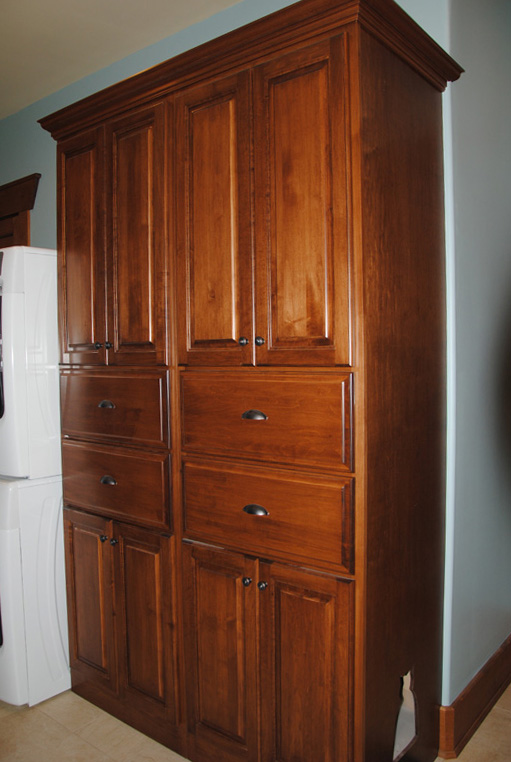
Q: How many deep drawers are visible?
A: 4